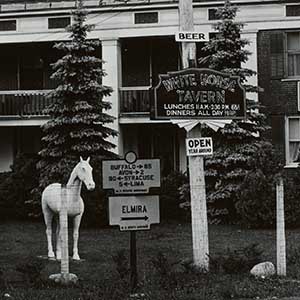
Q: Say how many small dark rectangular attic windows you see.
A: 5